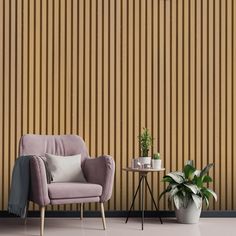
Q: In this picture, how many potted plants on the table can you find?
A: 2